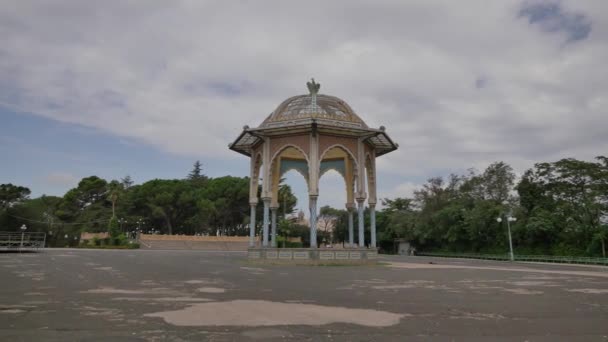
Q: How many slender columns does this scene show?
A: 7